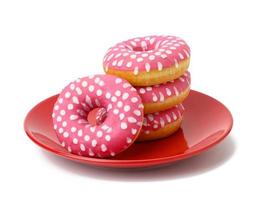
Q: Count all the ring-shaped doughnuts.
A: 4